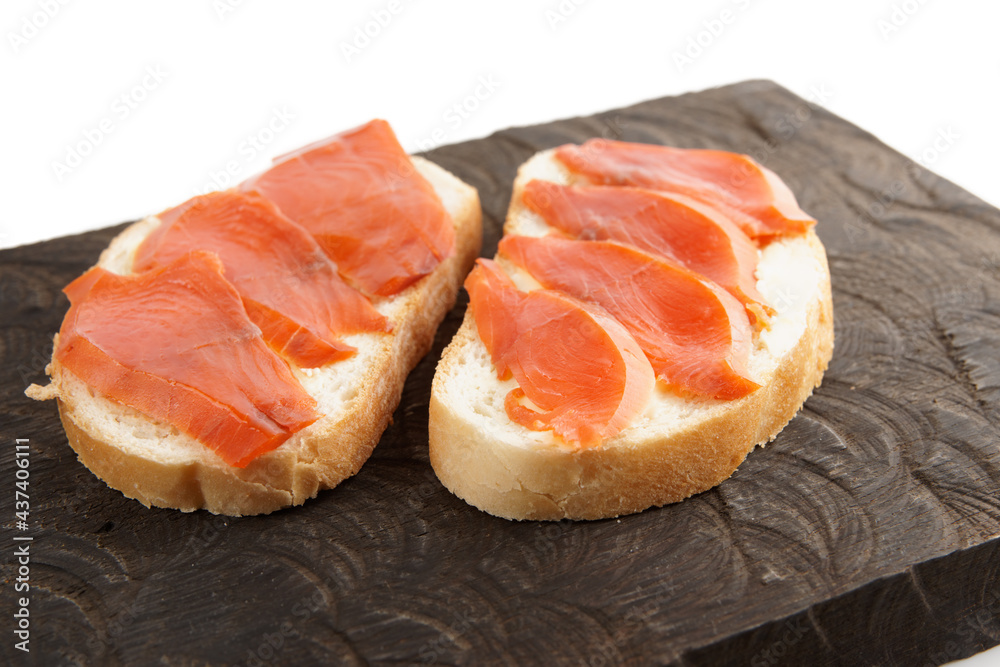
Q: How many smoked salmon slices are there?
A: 7